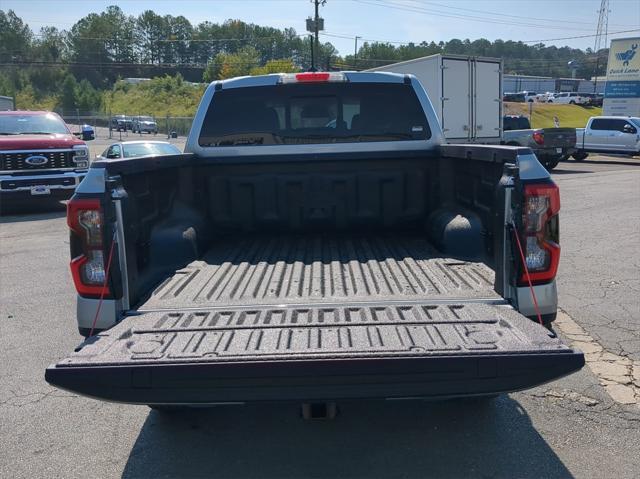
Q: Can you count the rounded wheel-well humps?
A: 2